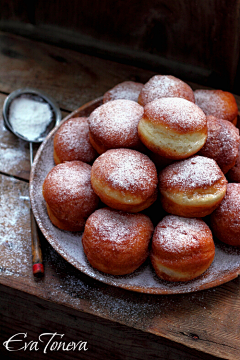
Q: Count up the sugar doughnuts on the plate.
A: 14